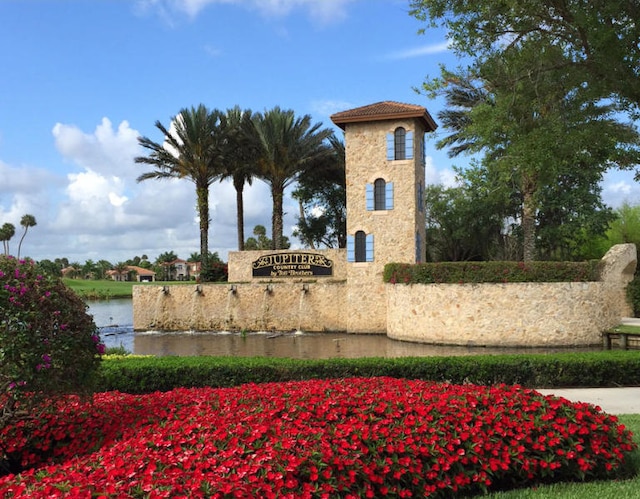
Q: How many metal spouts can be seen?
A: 5